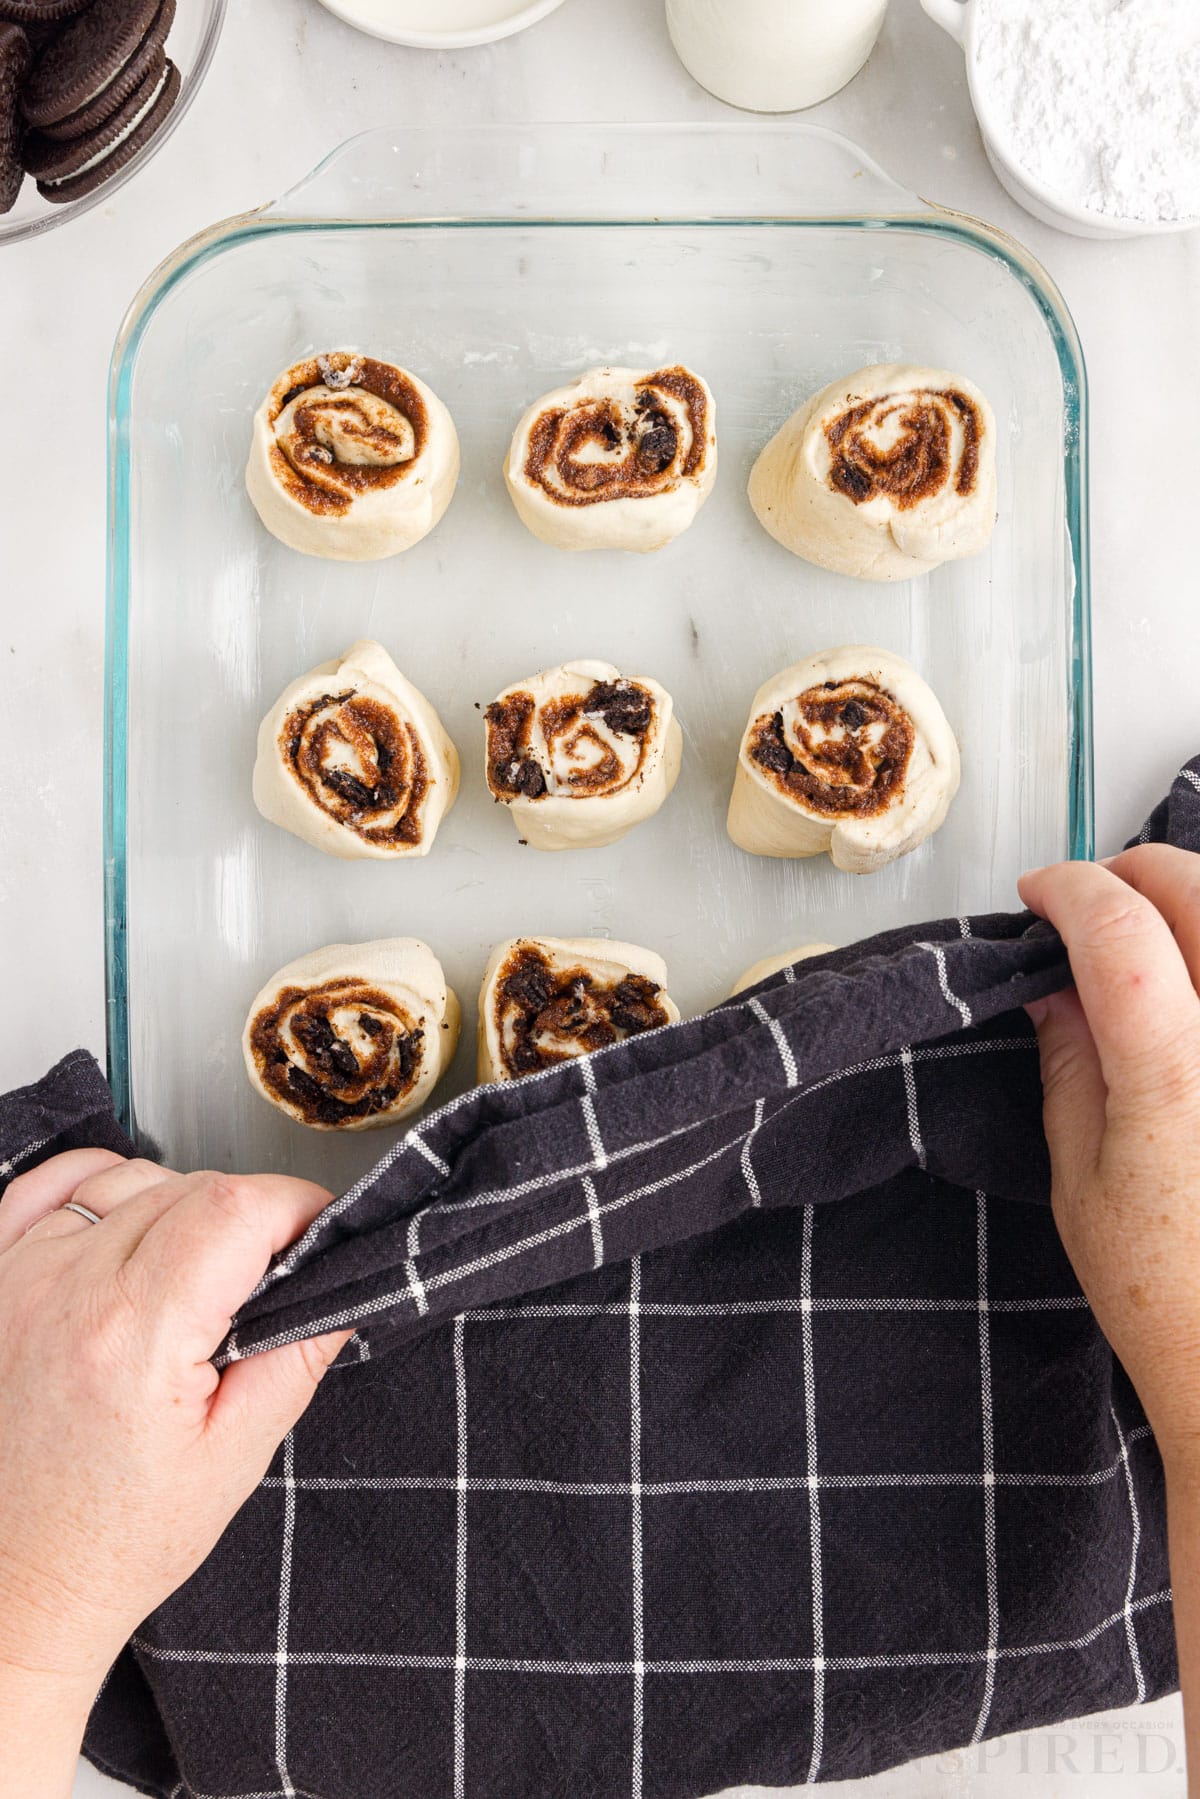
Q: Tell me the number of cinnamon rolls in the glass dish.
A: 9